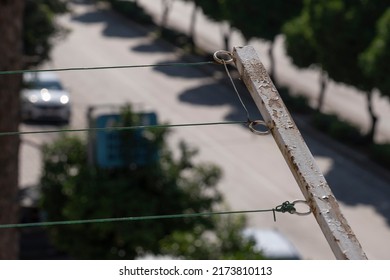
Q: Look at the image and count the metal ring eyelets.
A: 3